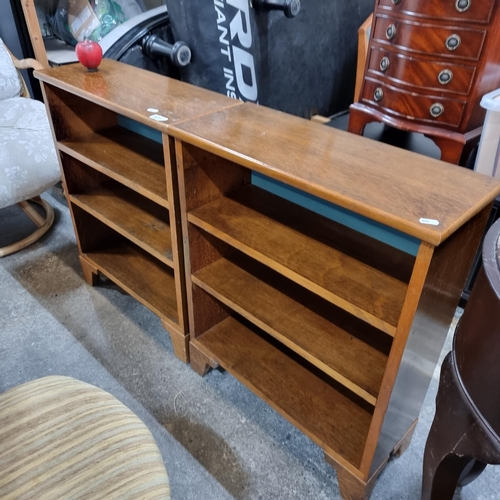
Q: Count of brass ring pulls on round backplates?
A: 8